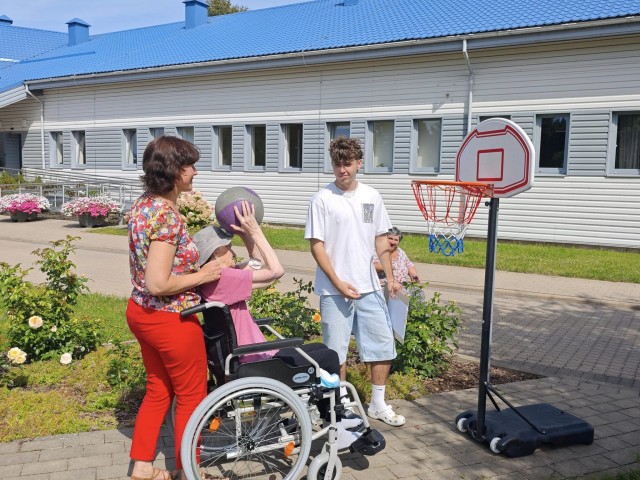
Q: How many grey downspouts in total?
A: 2